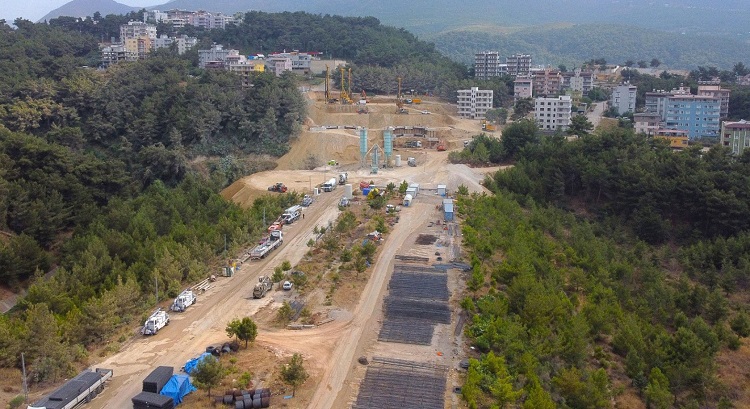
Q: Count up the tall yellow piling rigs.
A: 4